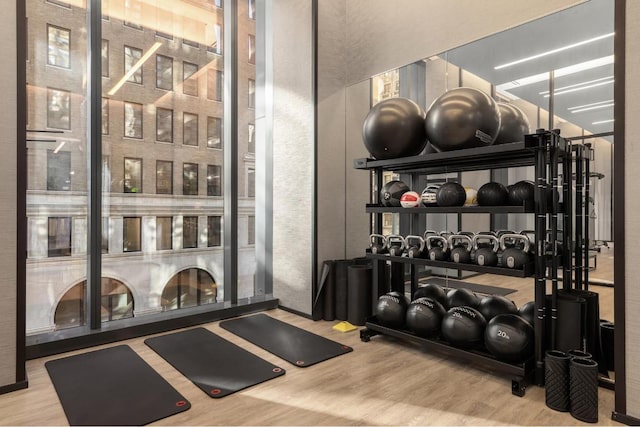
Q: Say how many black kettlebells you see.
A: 7